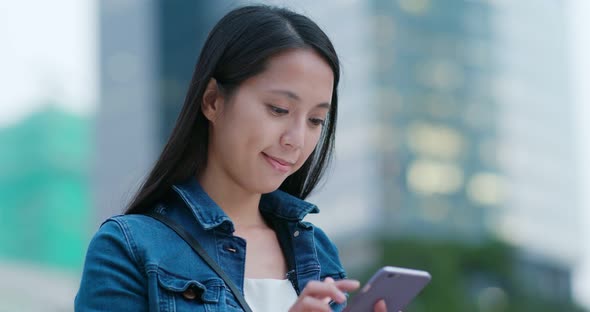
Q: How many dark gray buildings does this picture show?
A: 1